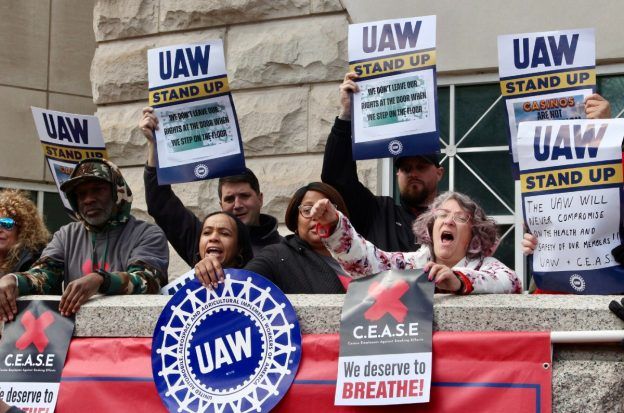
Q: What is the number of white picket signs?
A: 5